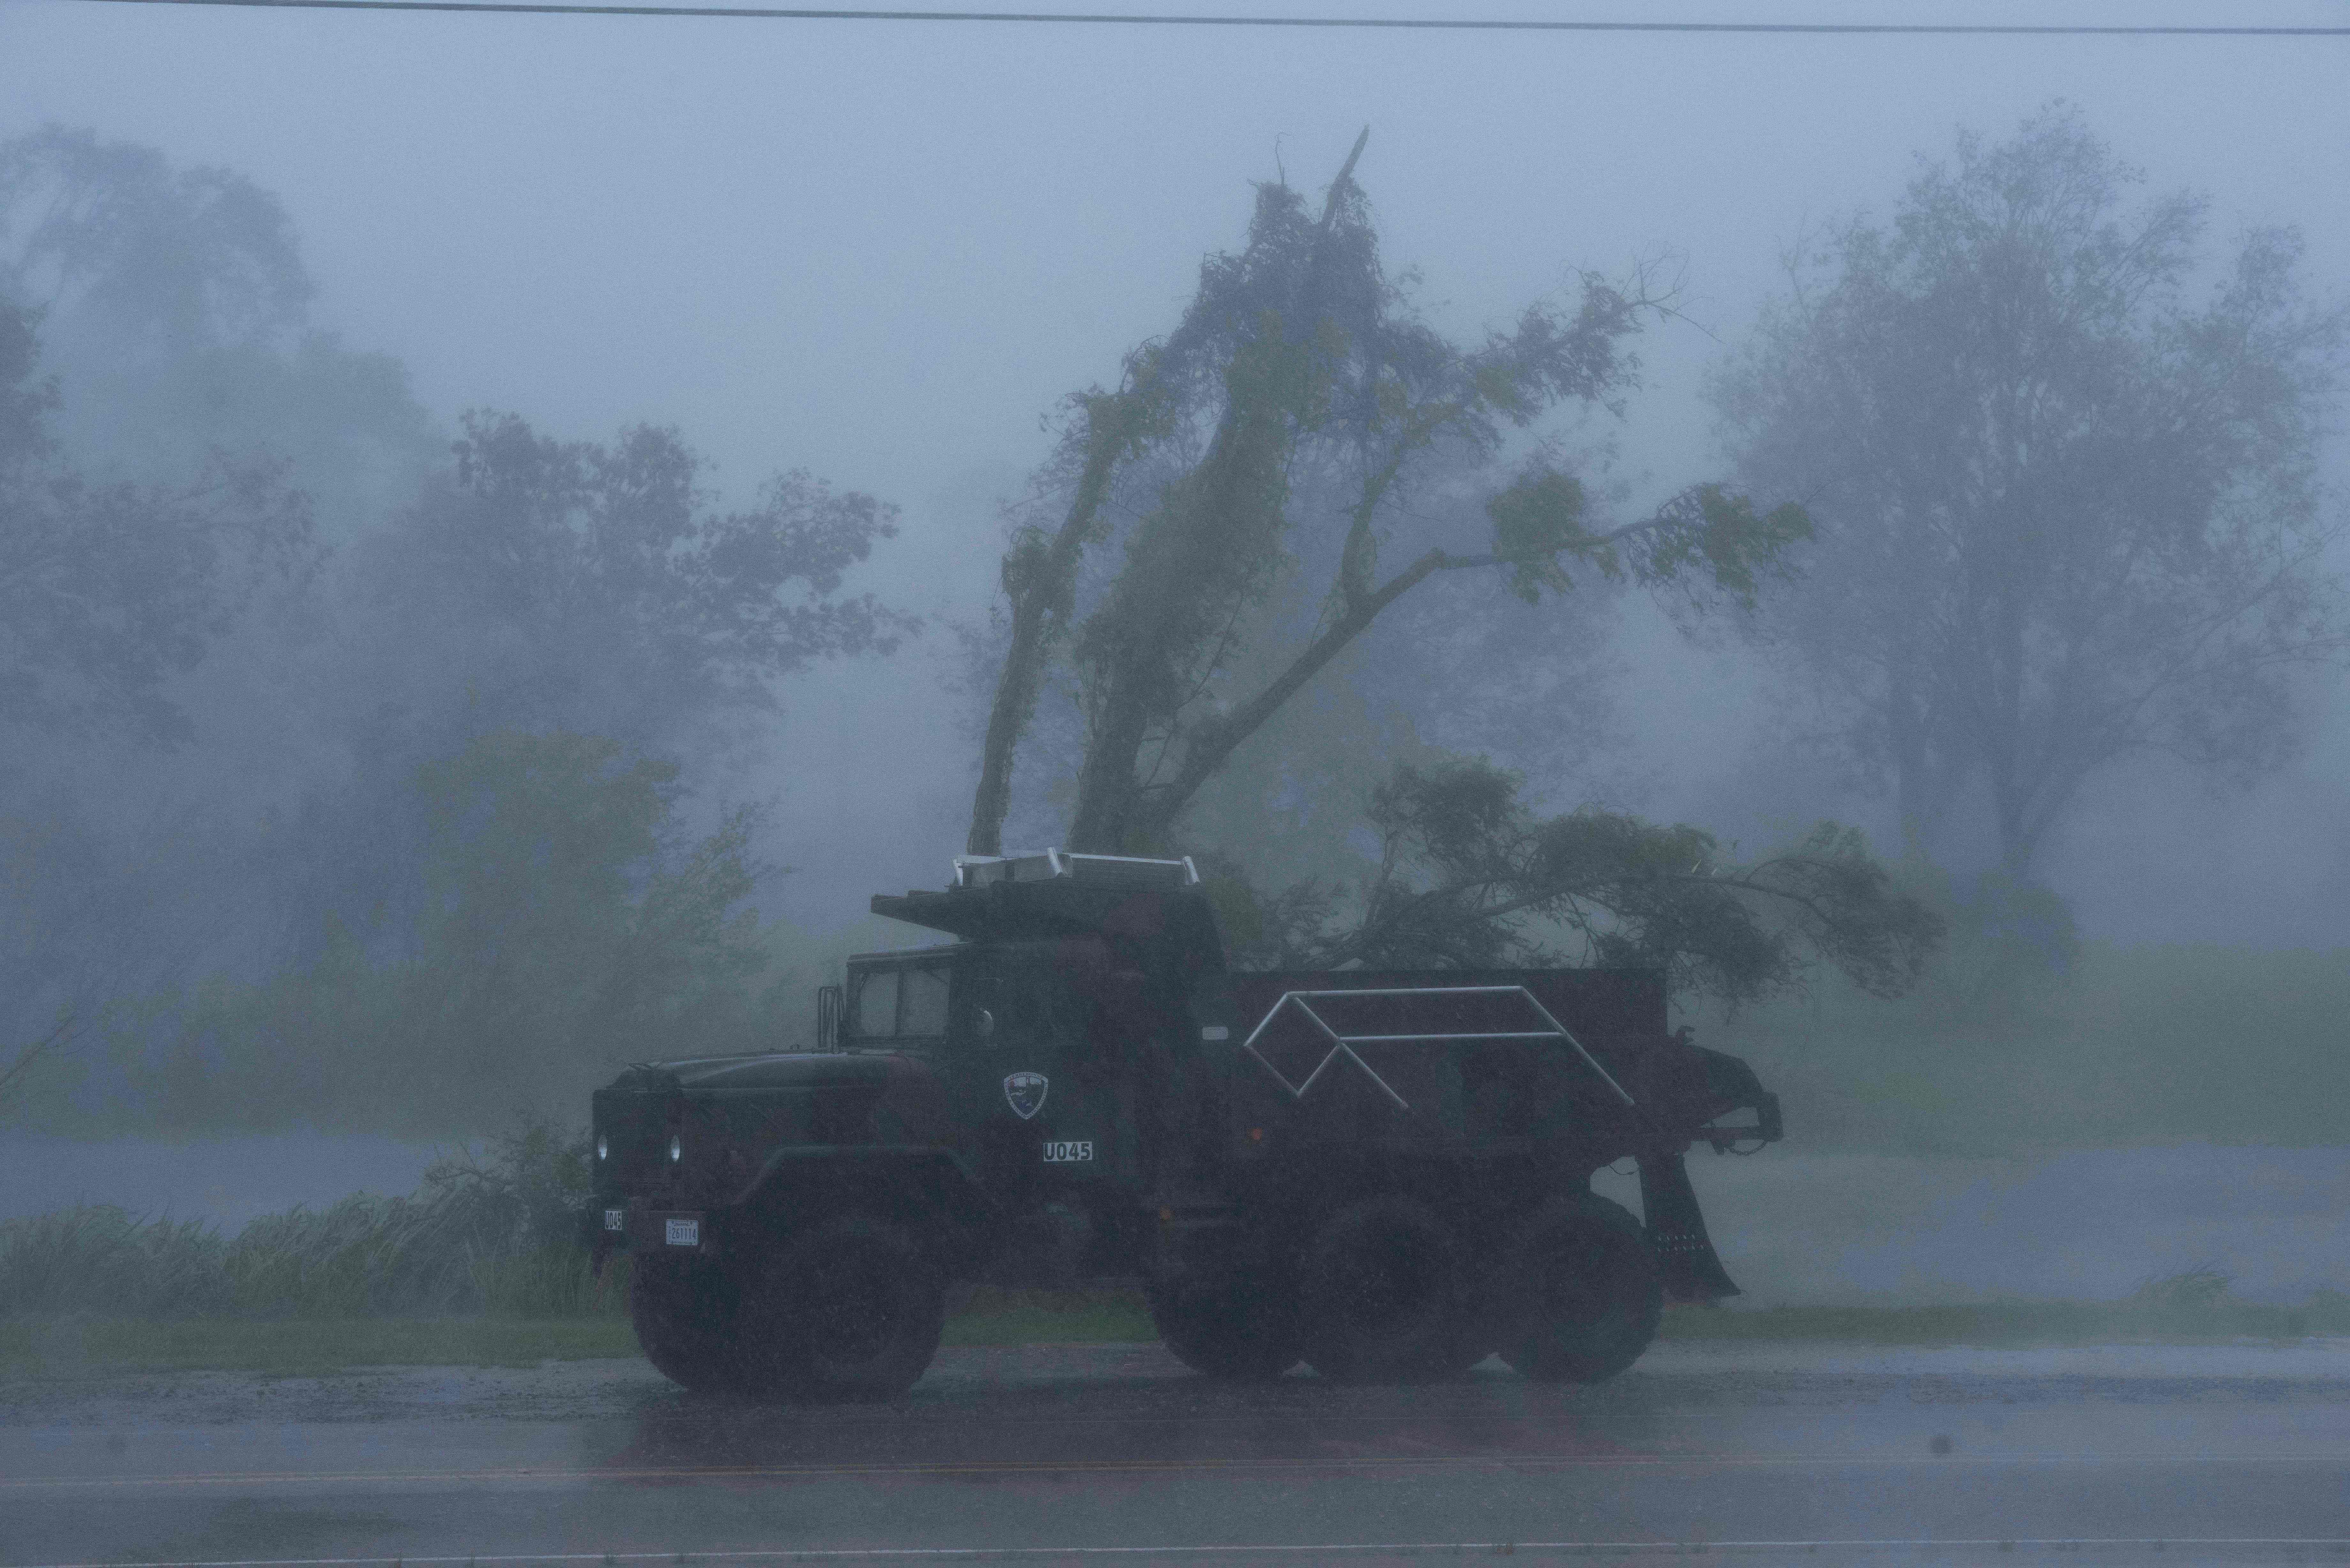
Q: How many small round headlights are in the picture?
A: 2